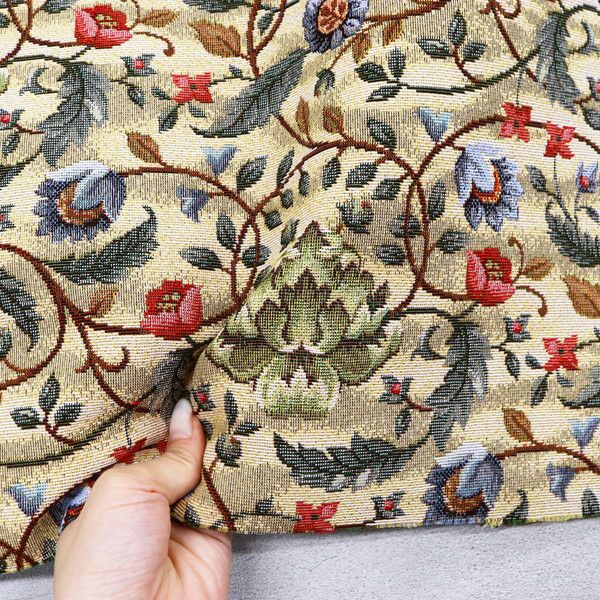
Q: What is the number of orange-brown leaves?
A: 11